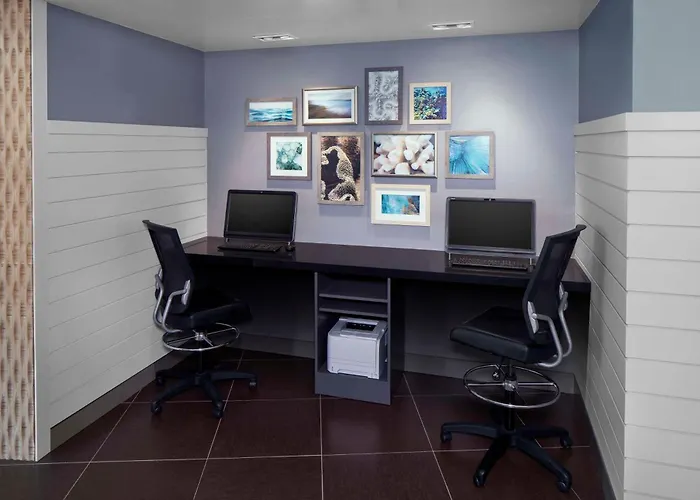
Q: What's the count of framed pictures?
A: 9